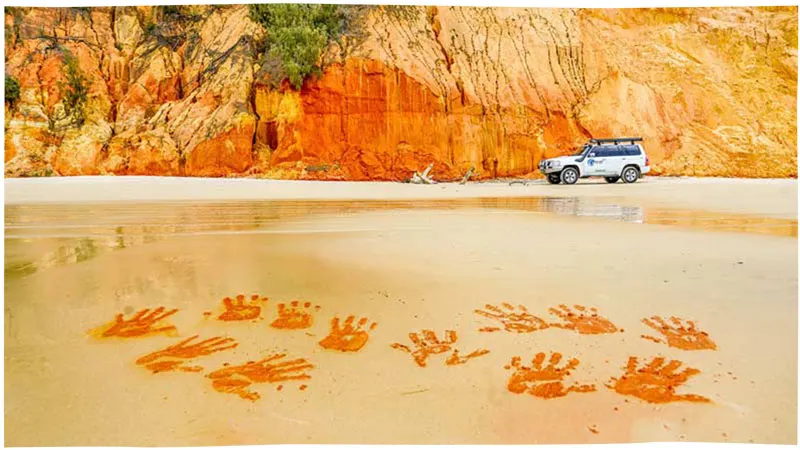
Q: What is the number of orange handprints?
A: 12